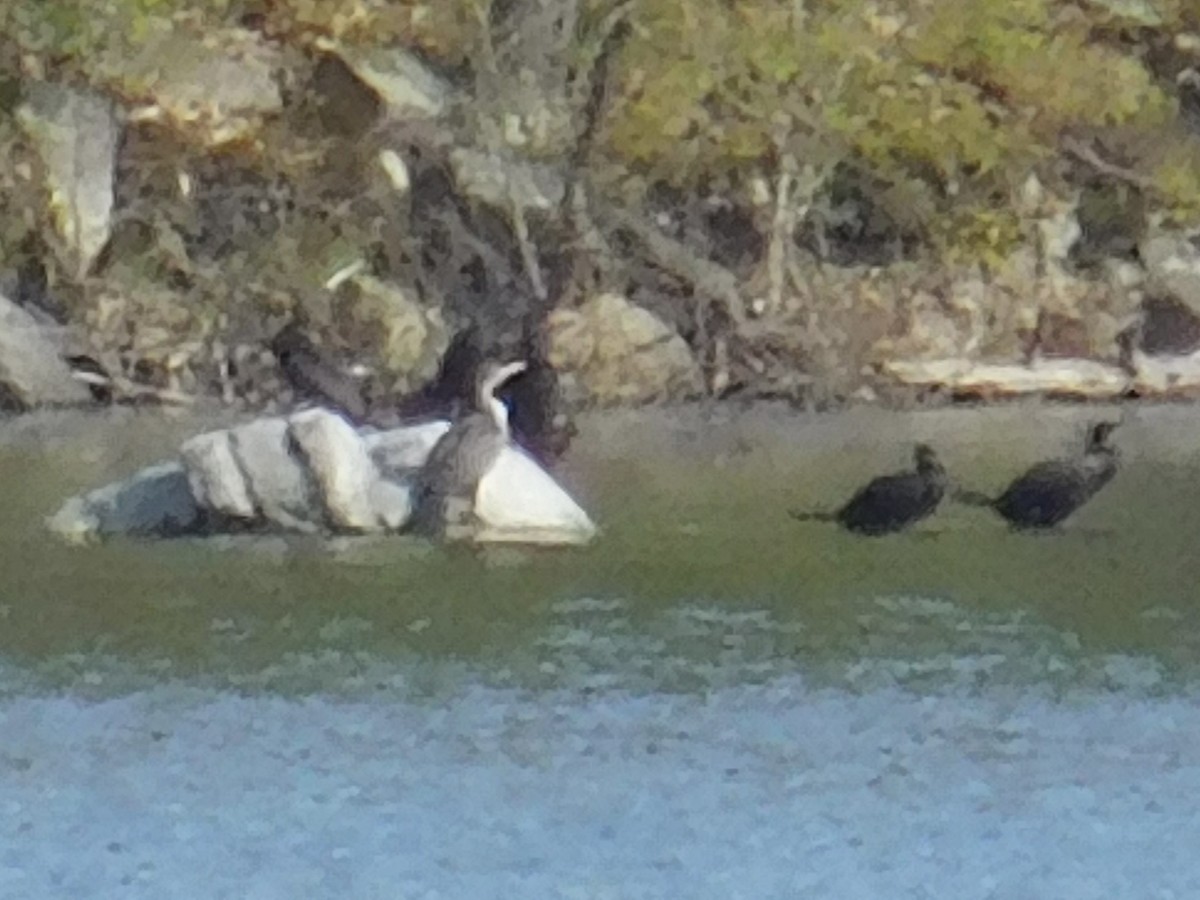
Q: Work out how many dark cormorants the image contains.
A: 2